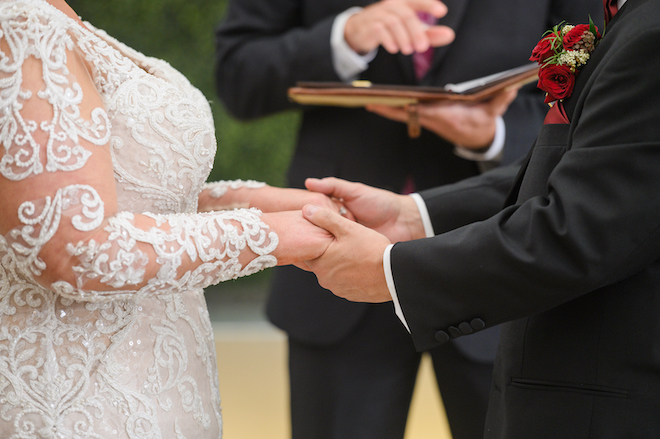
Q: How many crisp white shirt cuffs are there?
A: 4